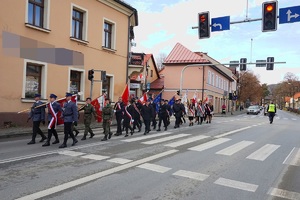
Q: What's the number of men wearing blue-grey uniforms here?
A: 3